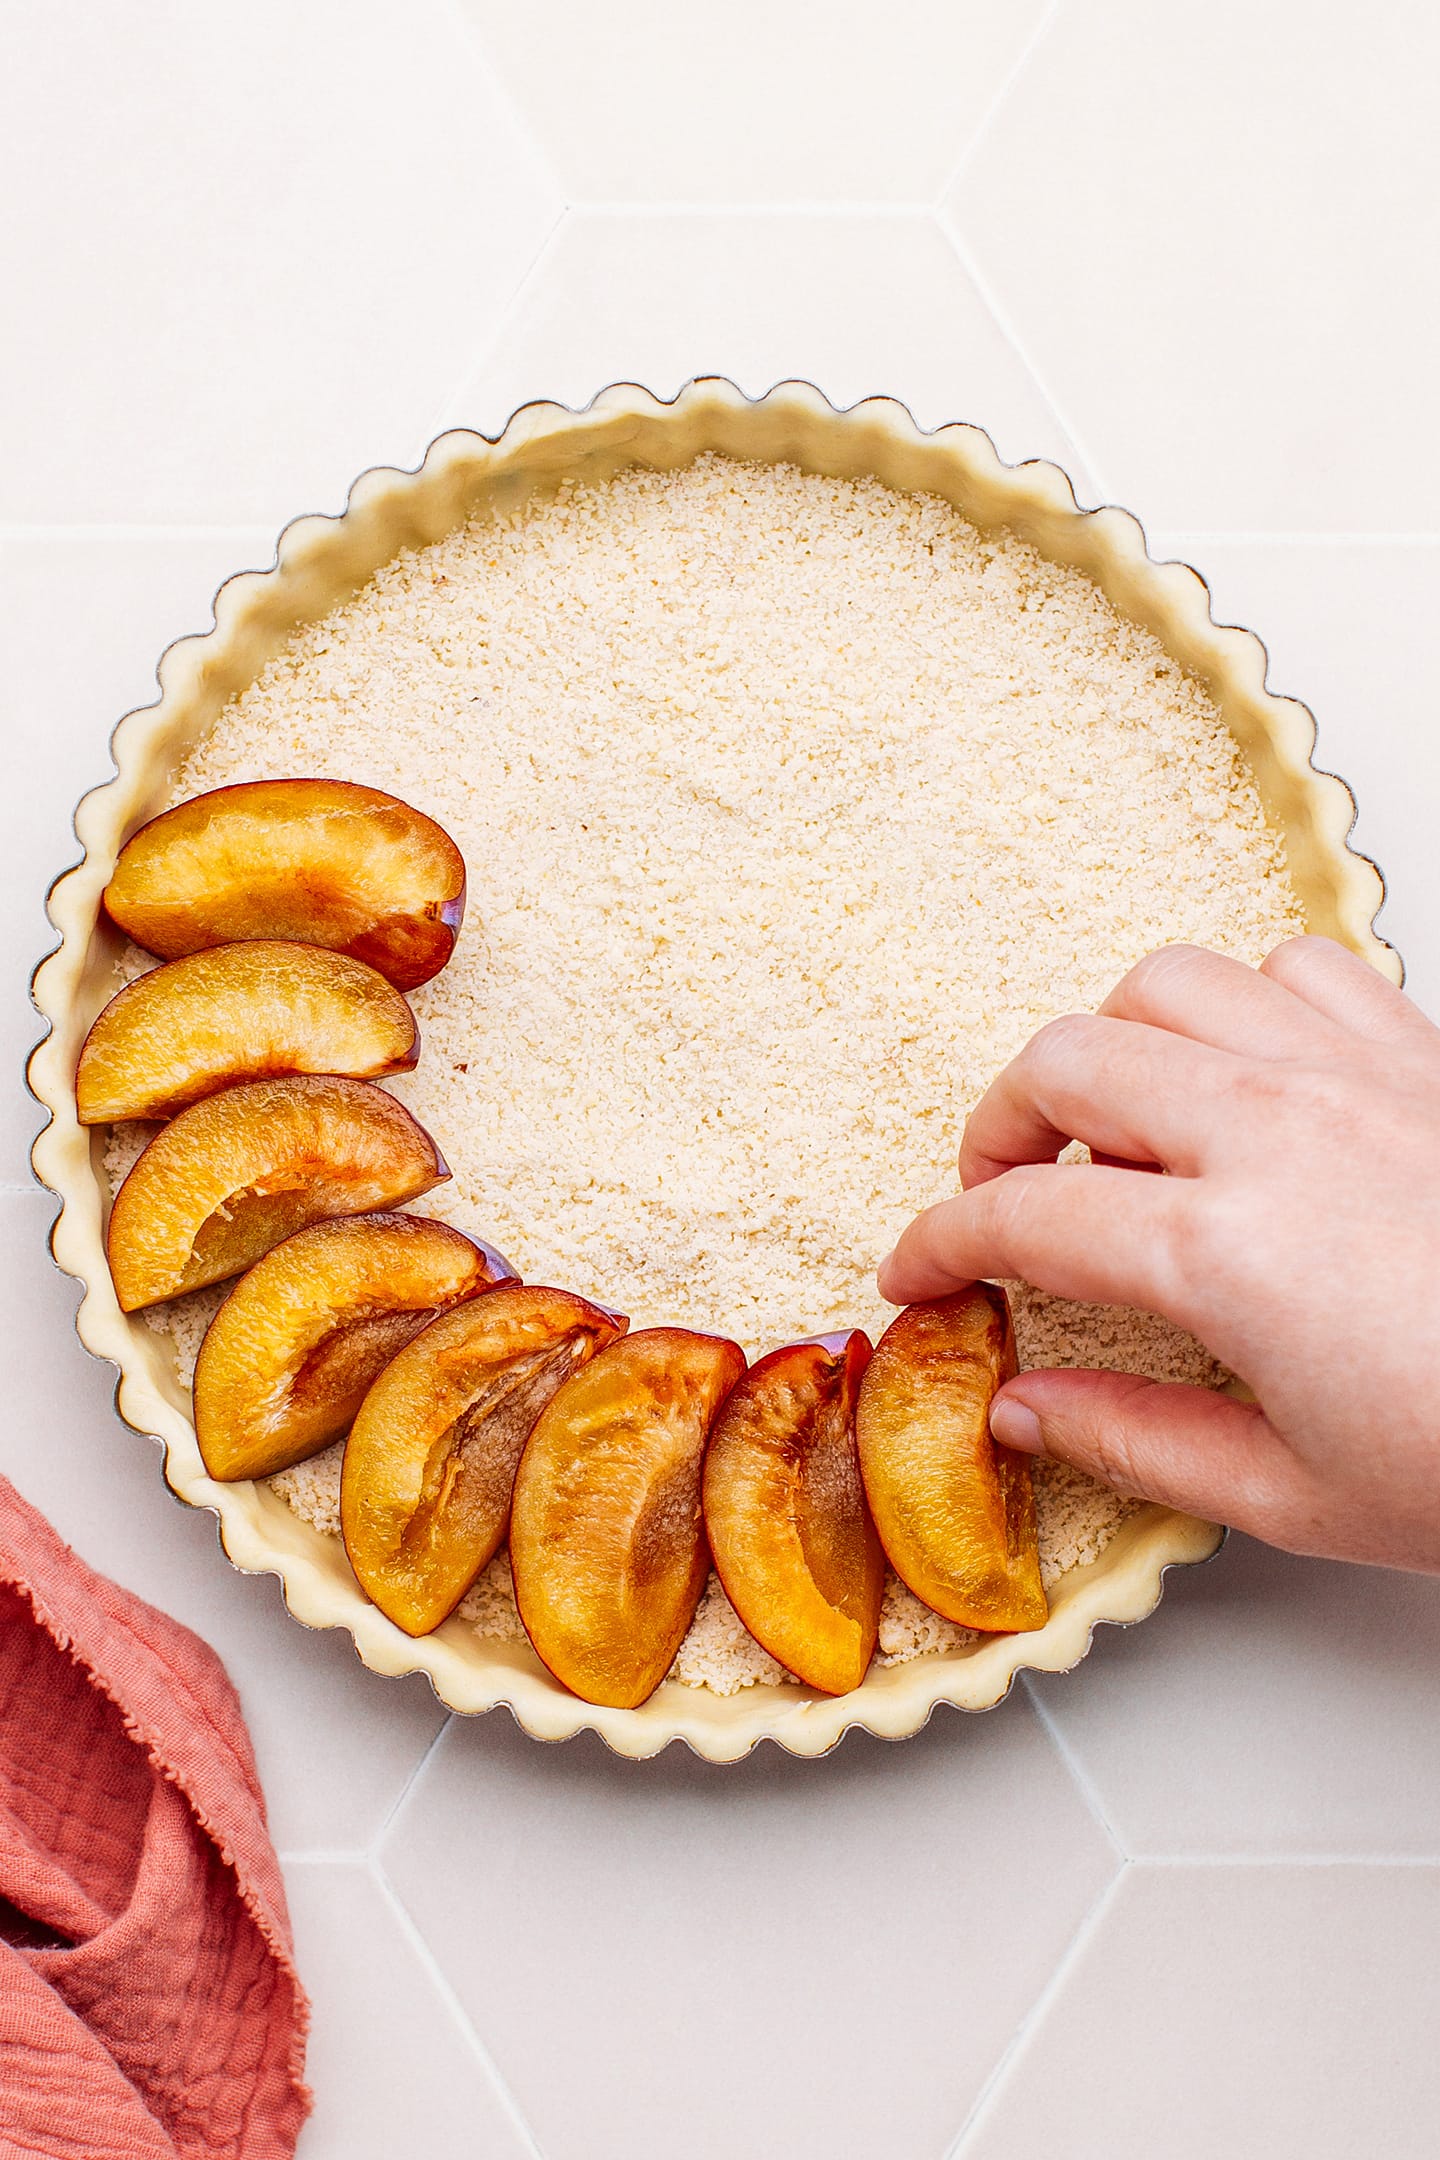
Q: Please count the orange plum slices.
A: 8